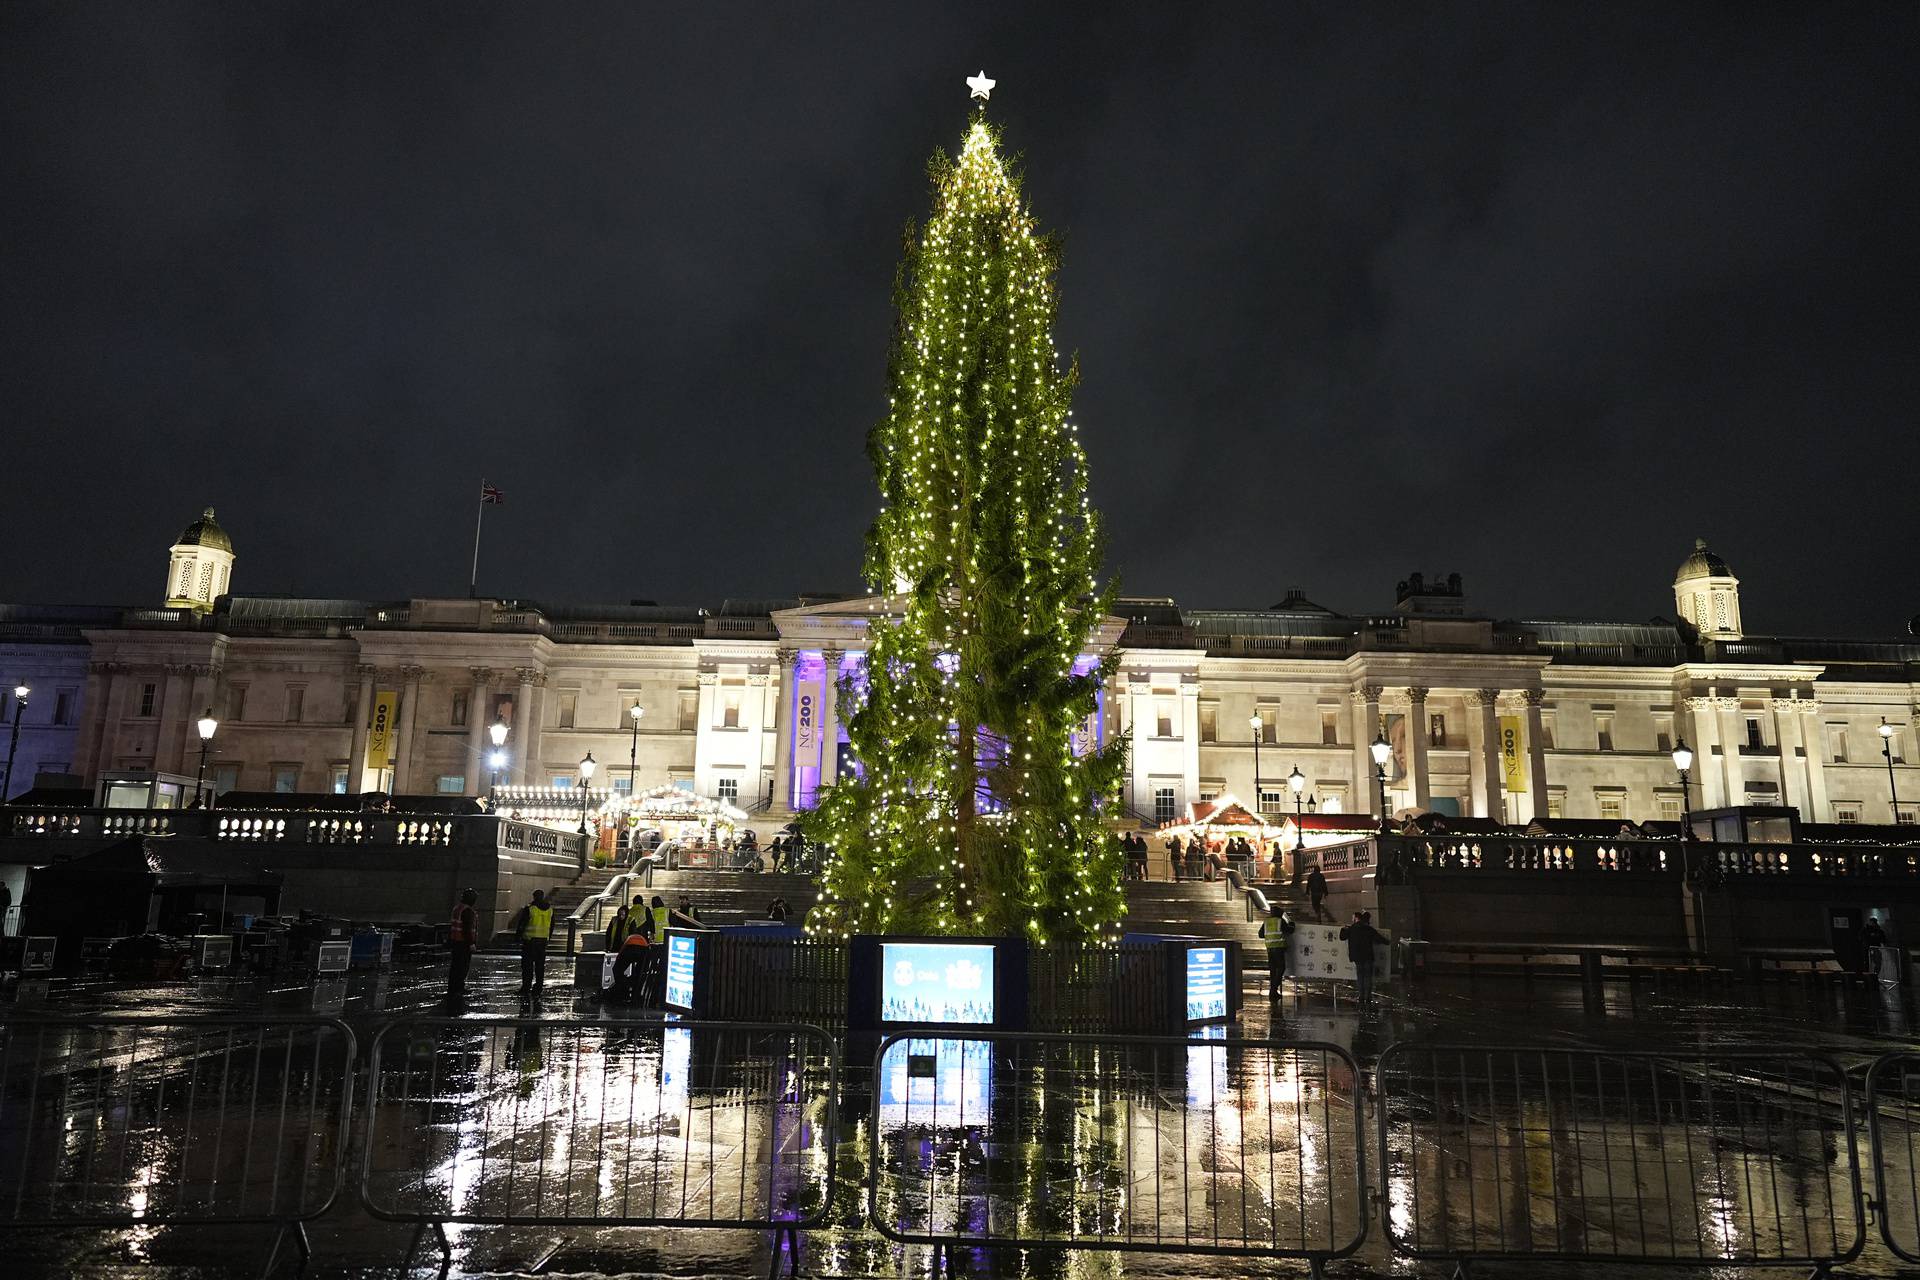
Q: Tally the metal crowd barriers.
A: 5